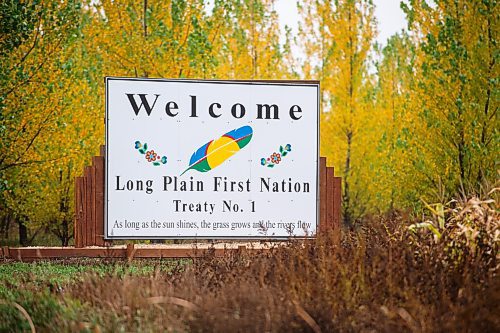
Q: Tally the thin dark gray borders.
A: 1